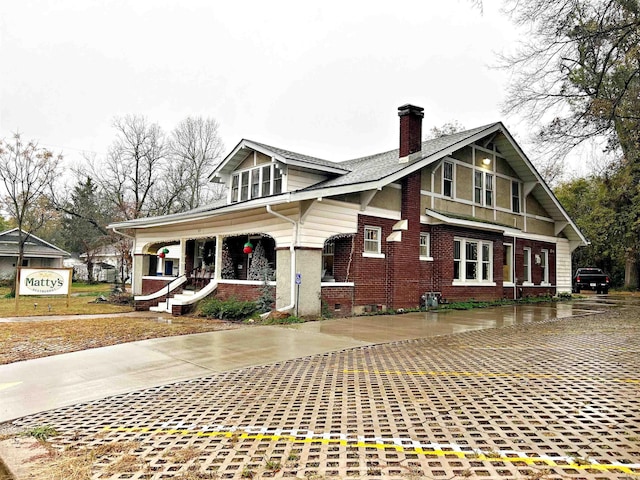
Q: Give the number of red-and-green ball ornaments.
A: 2